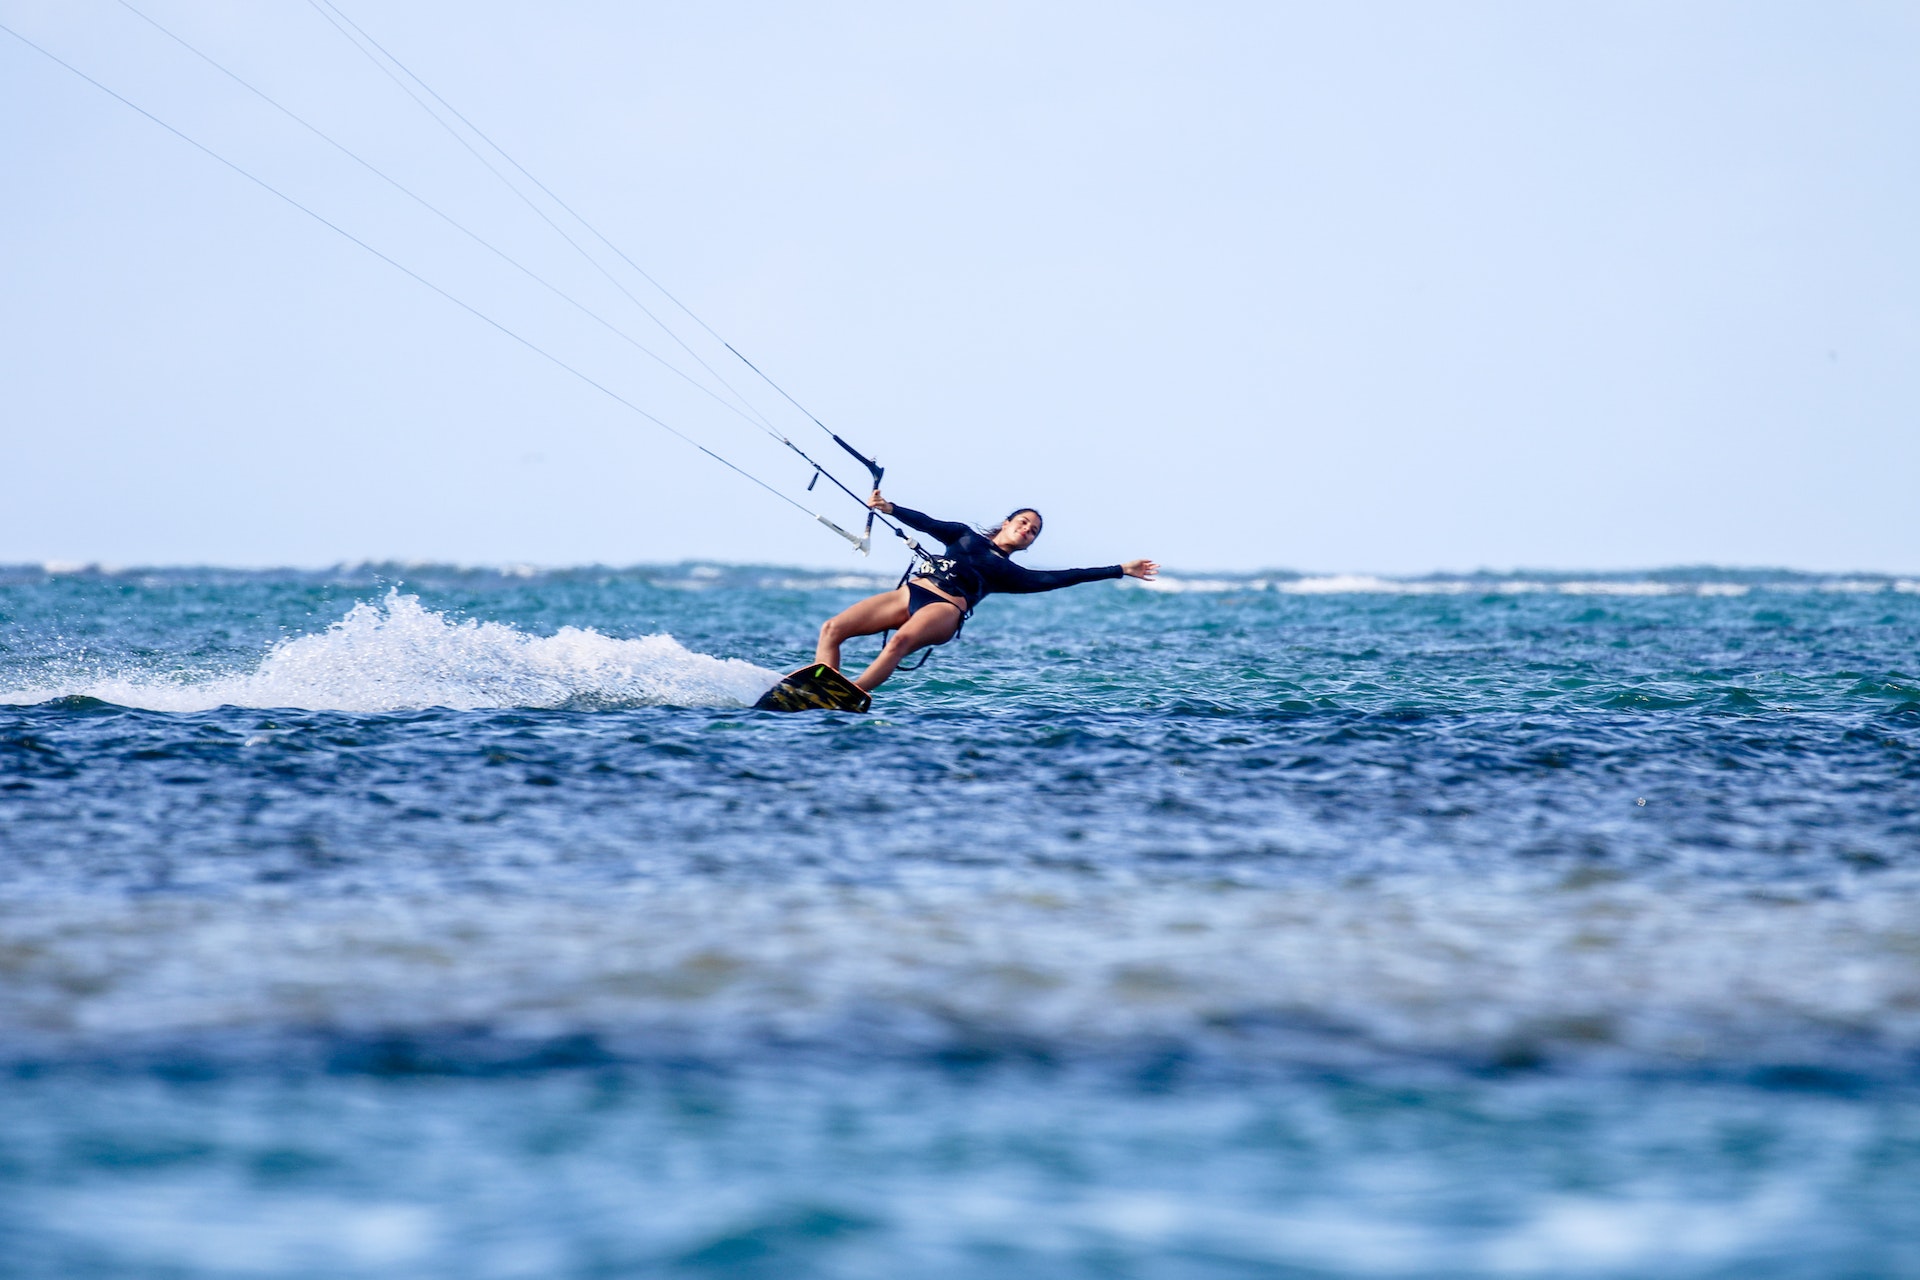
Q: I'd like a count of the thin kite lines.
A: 4